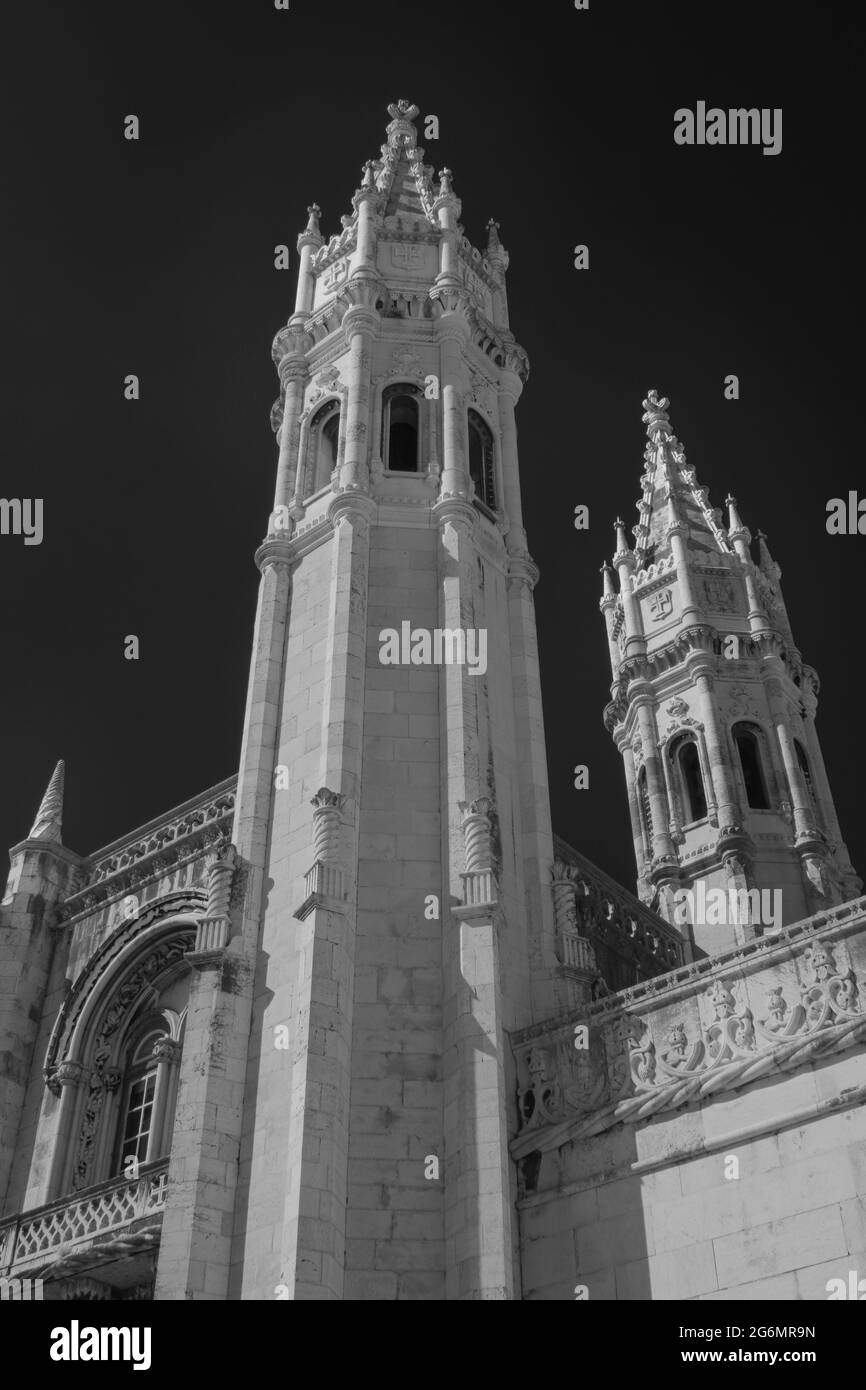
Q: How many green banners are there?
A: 0